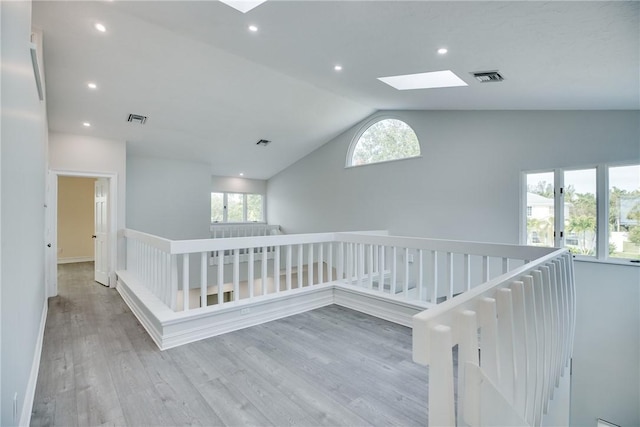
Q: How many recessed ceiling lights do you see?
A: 7